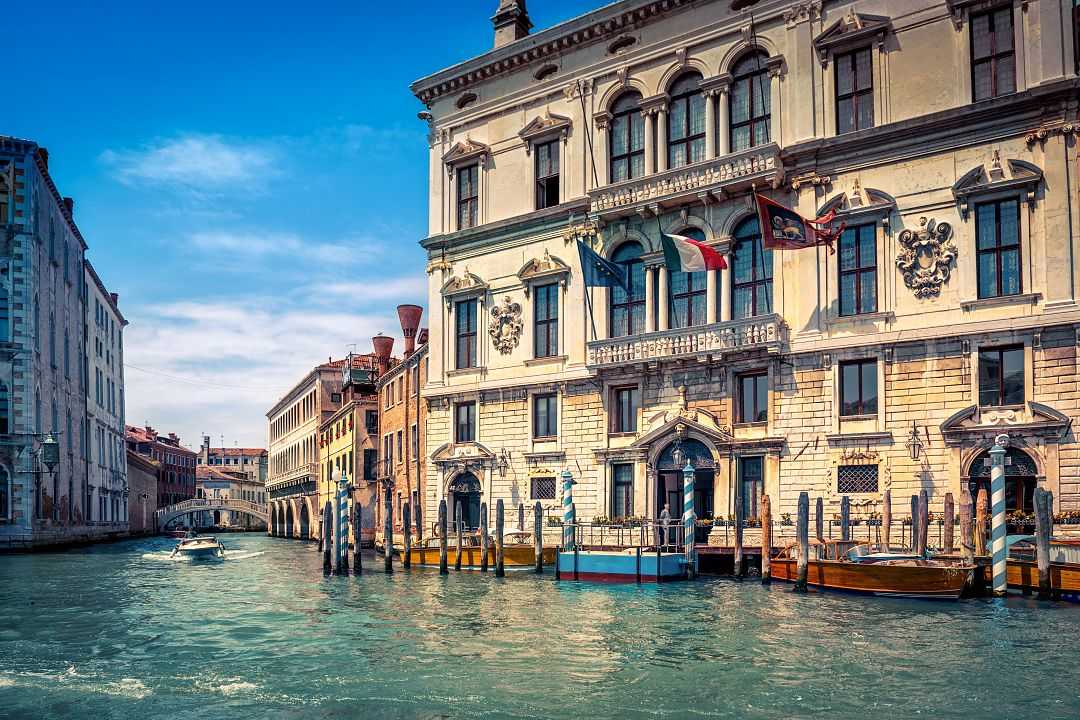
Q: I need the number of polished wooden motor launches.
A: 3